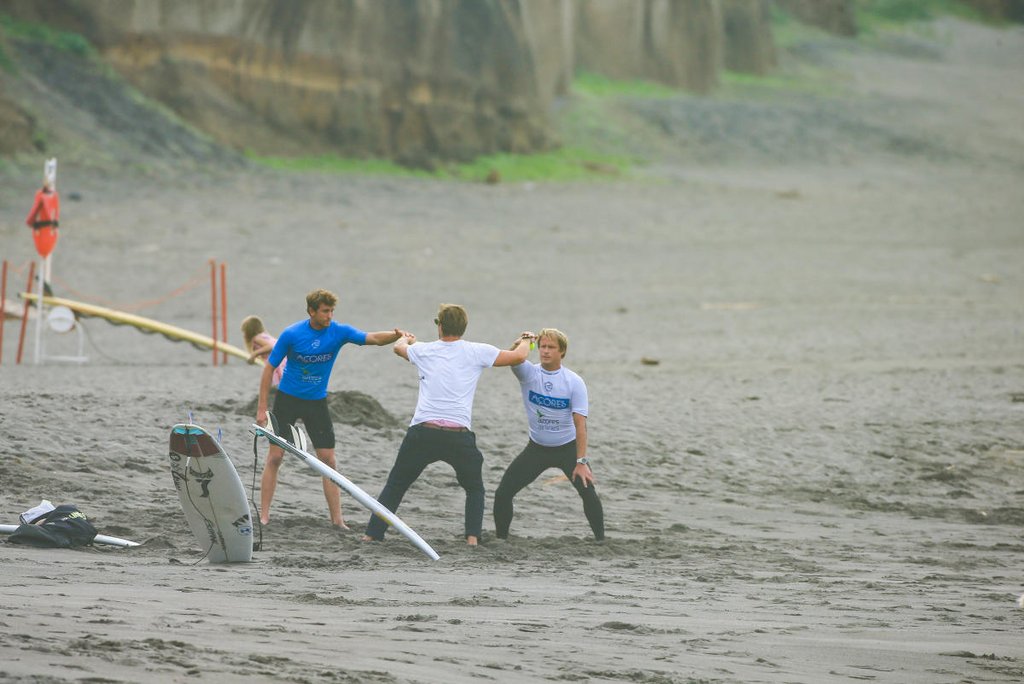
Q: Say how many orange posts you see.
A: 4